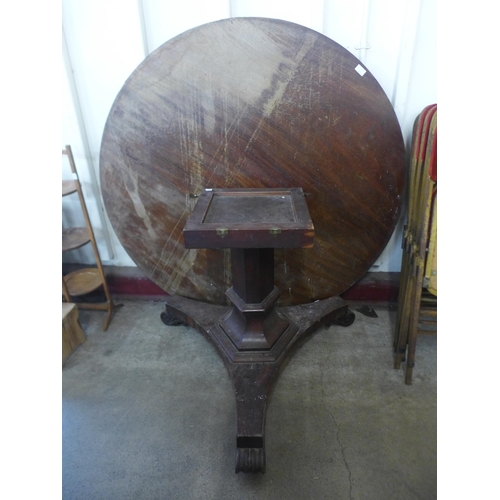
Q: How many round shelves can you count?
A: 3